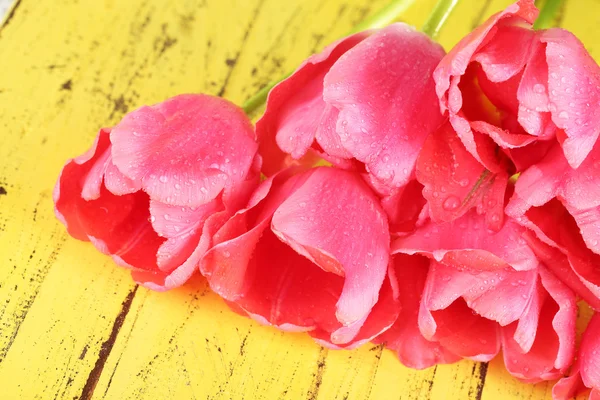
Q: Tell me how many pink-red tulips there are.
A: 7